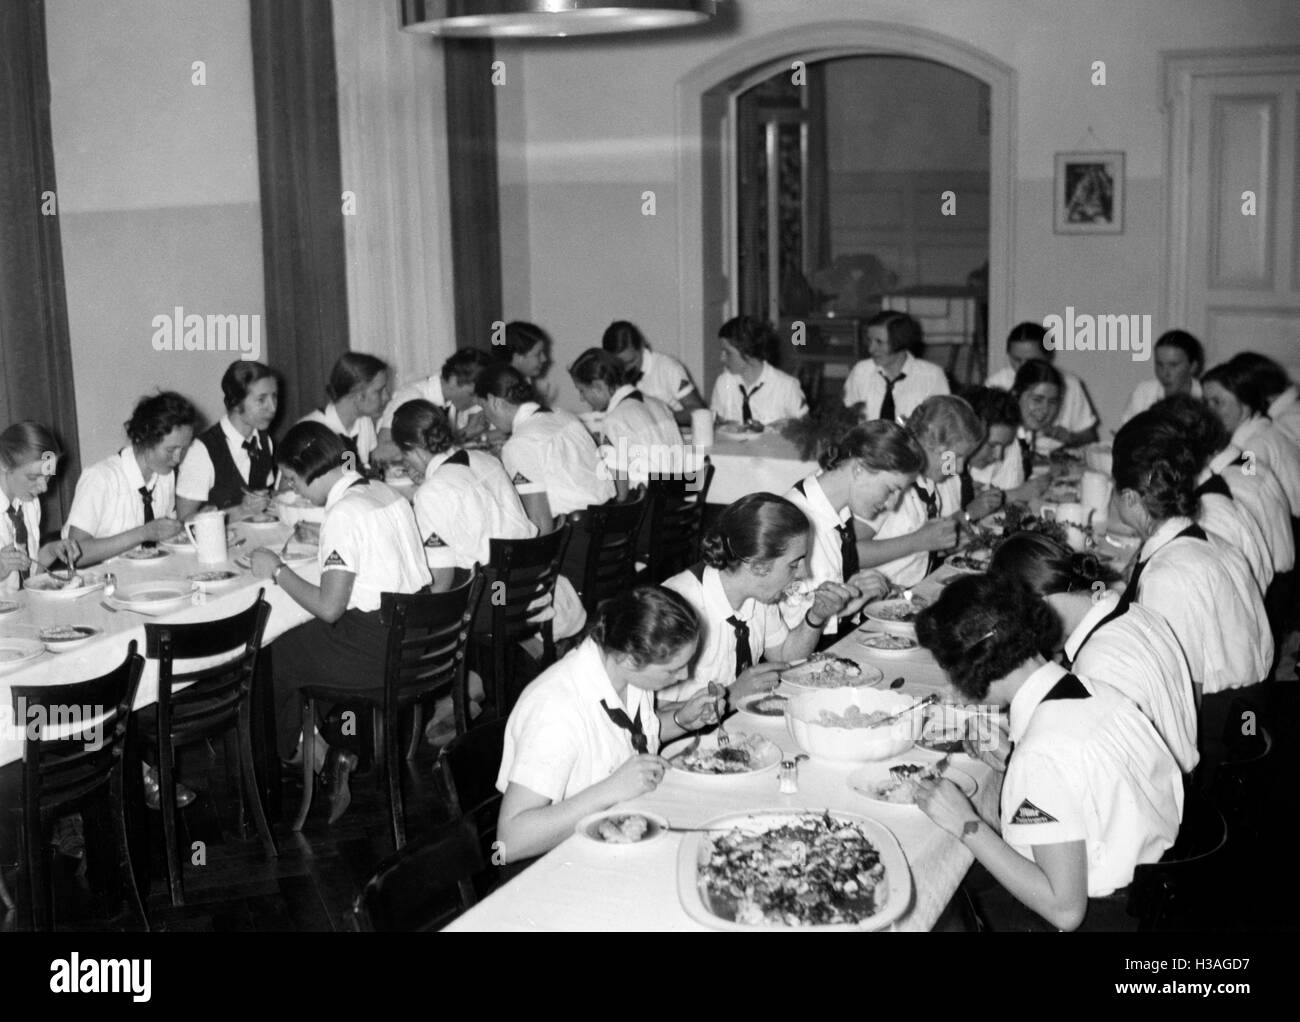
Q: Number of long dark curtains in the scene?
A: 3